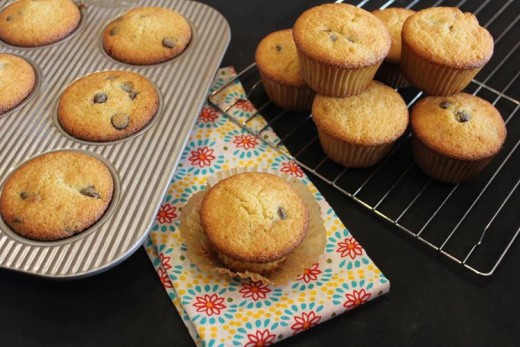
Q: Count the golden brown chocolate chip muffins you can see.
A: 12